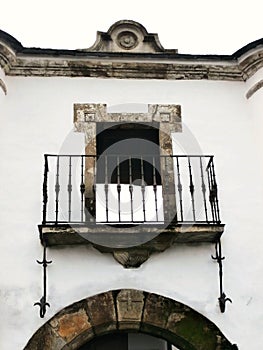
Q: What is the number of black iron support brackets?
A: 2